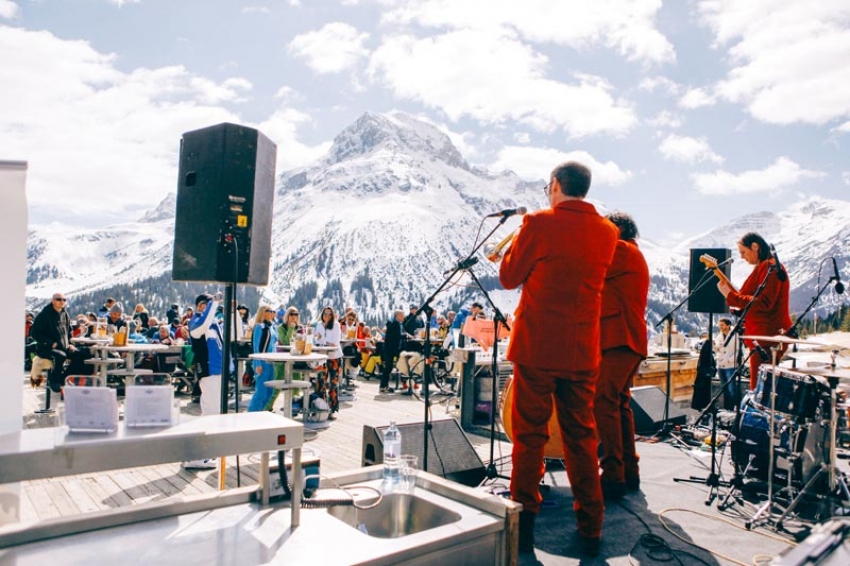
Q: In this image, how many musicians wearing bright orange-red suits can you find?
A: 3